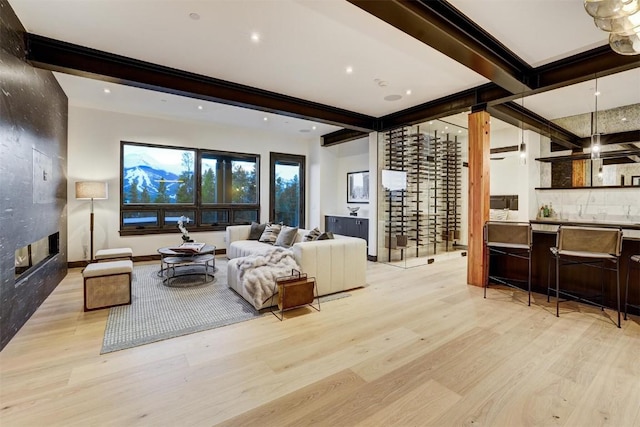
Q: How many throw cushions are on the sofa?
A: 5